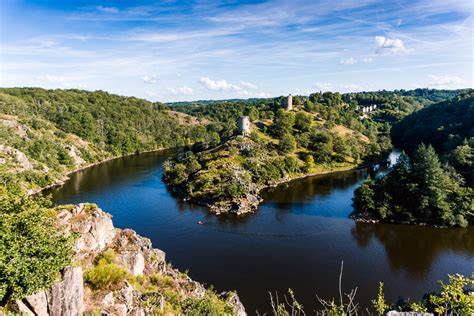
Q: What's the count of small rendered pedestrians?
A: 0